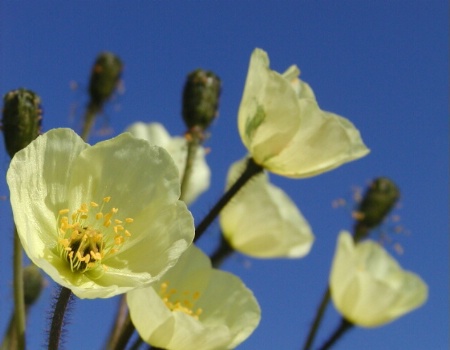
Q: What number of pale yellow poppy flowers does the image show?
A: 6